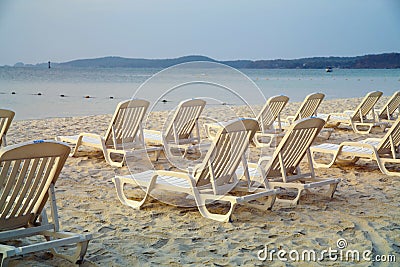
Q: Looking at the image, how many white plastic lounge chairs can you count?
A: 11